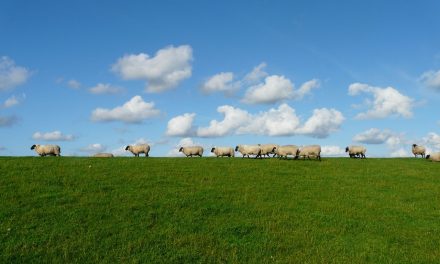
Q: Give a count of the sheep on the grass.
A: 12